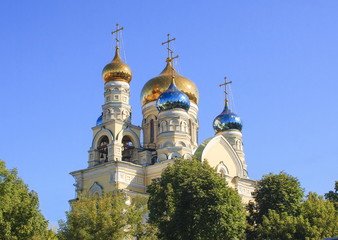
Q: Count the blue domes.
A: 3